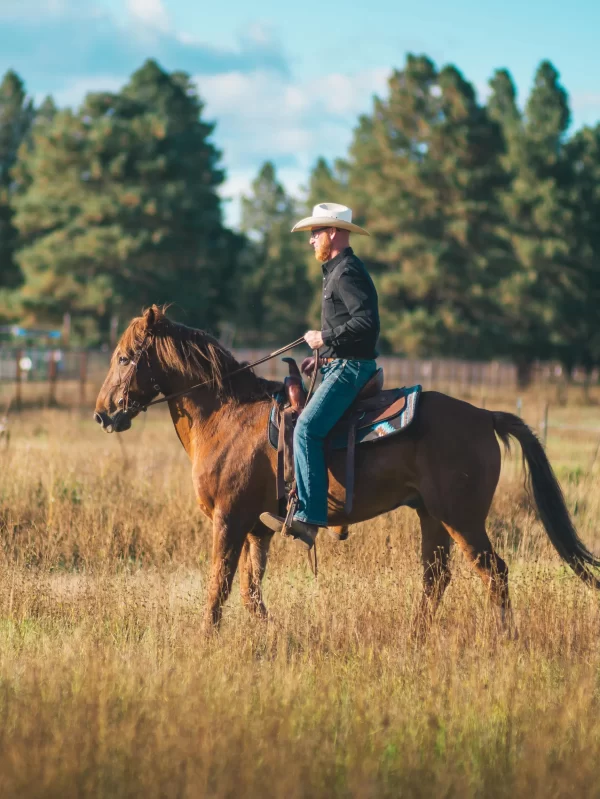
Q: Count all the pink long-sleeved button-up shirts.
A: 0